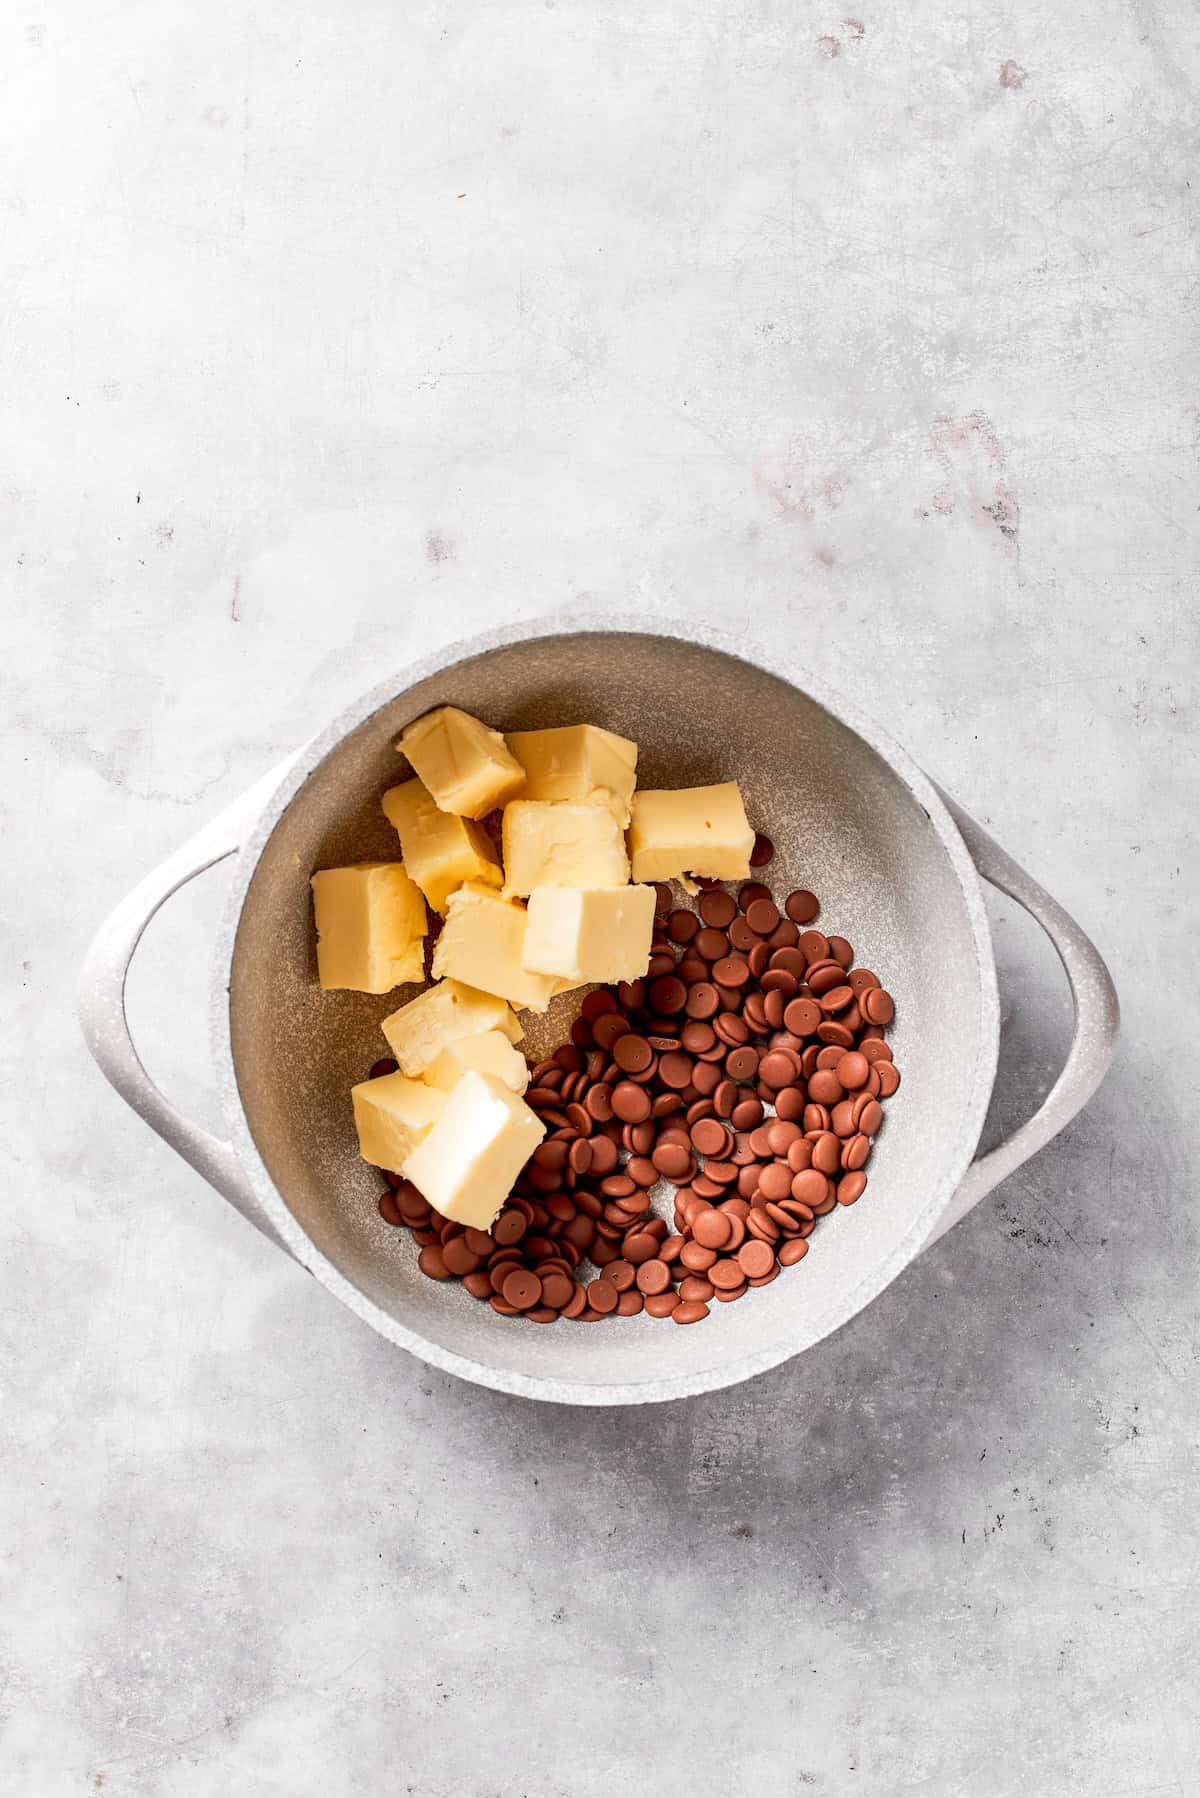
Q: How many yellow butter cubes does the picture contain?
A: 12